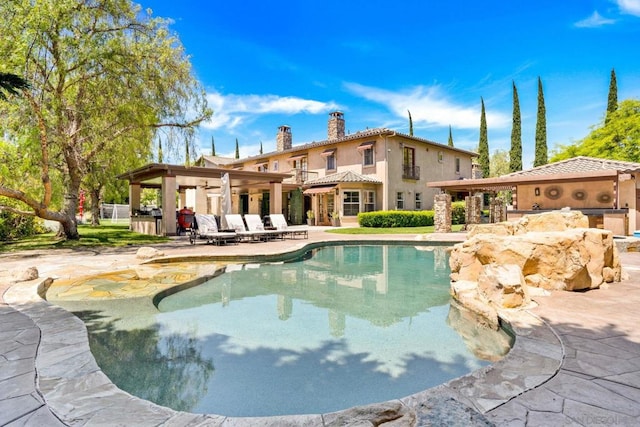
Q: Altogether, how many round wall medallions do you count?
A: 3